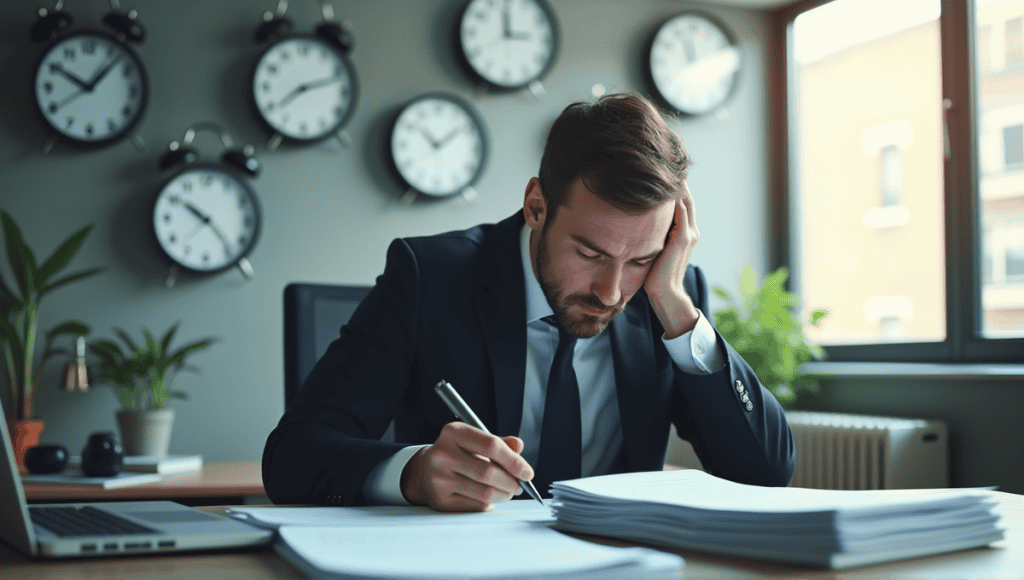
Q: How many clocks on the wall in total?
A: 6